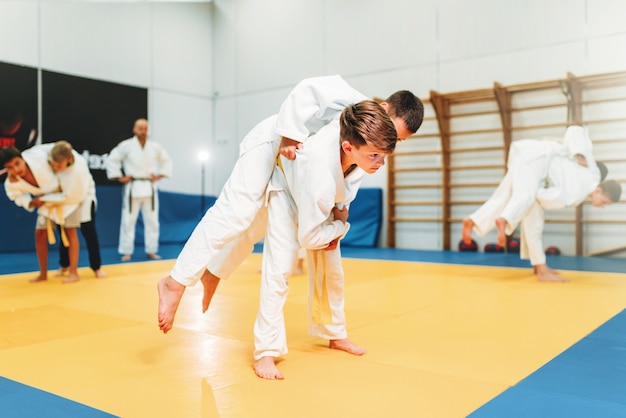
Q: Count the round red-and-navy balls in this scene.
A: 4